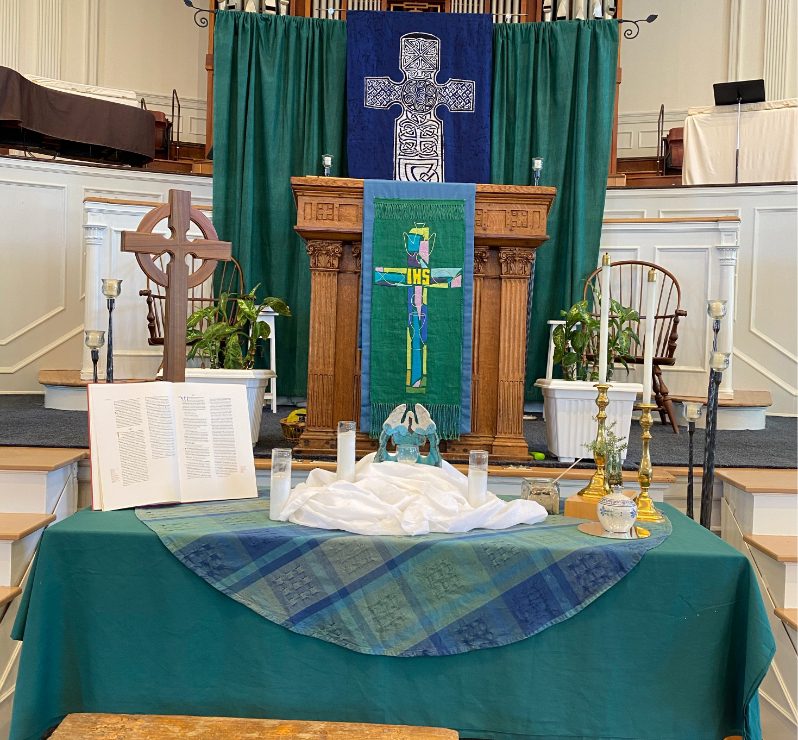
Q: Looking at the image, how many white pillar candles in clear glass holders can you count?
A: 3